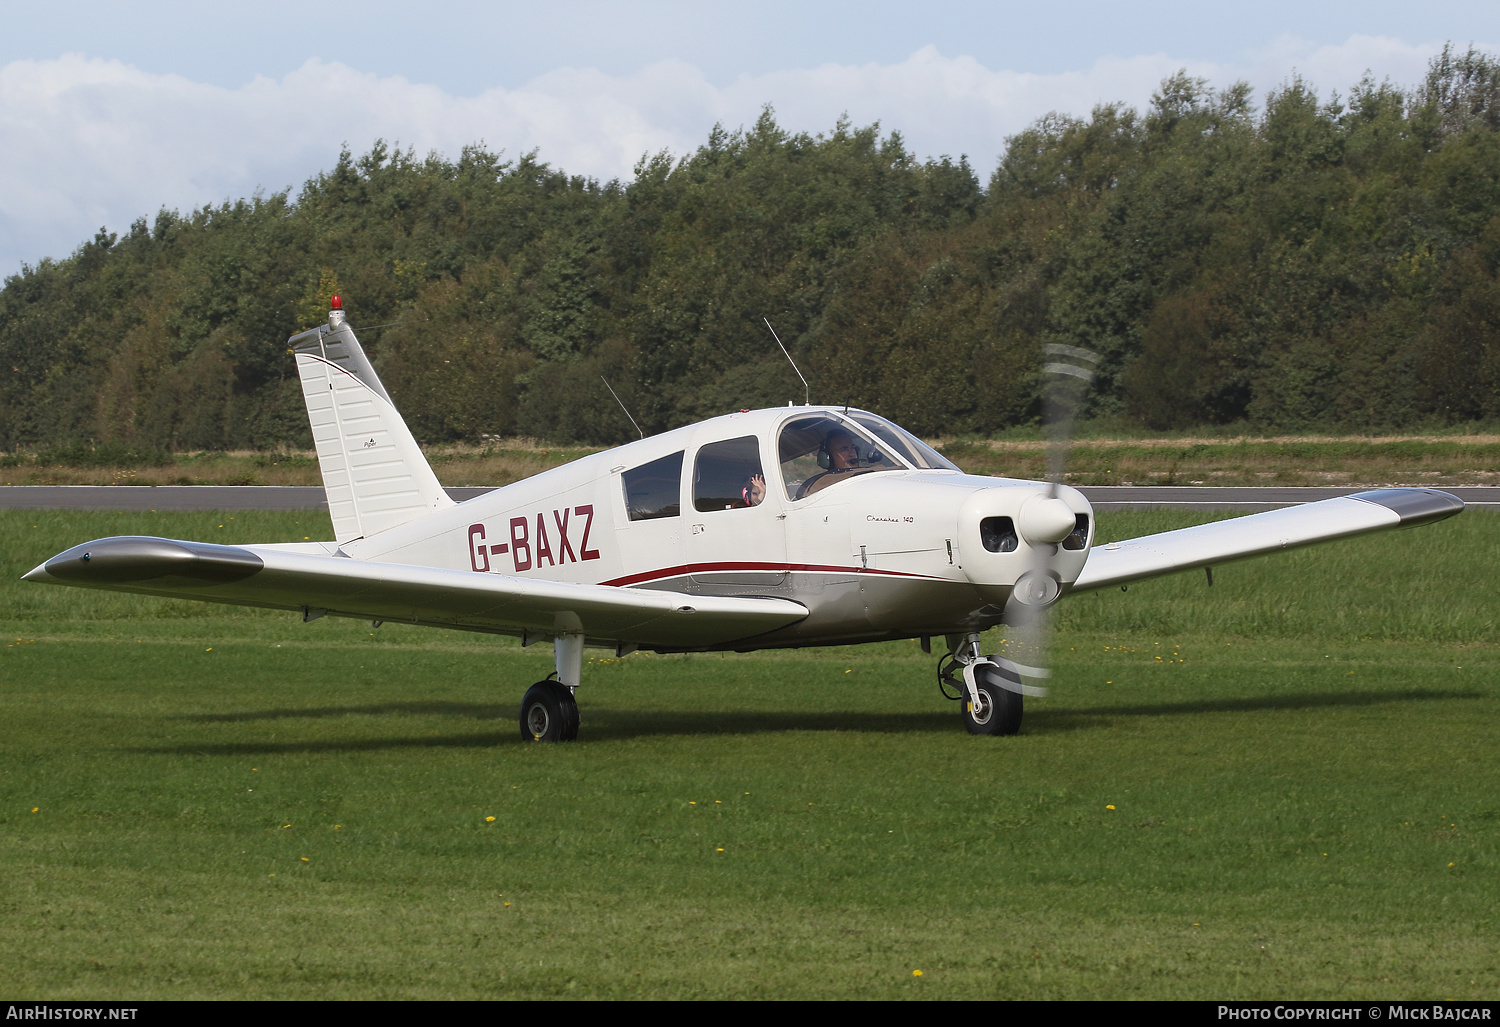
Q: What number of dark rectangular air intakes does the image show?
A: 2